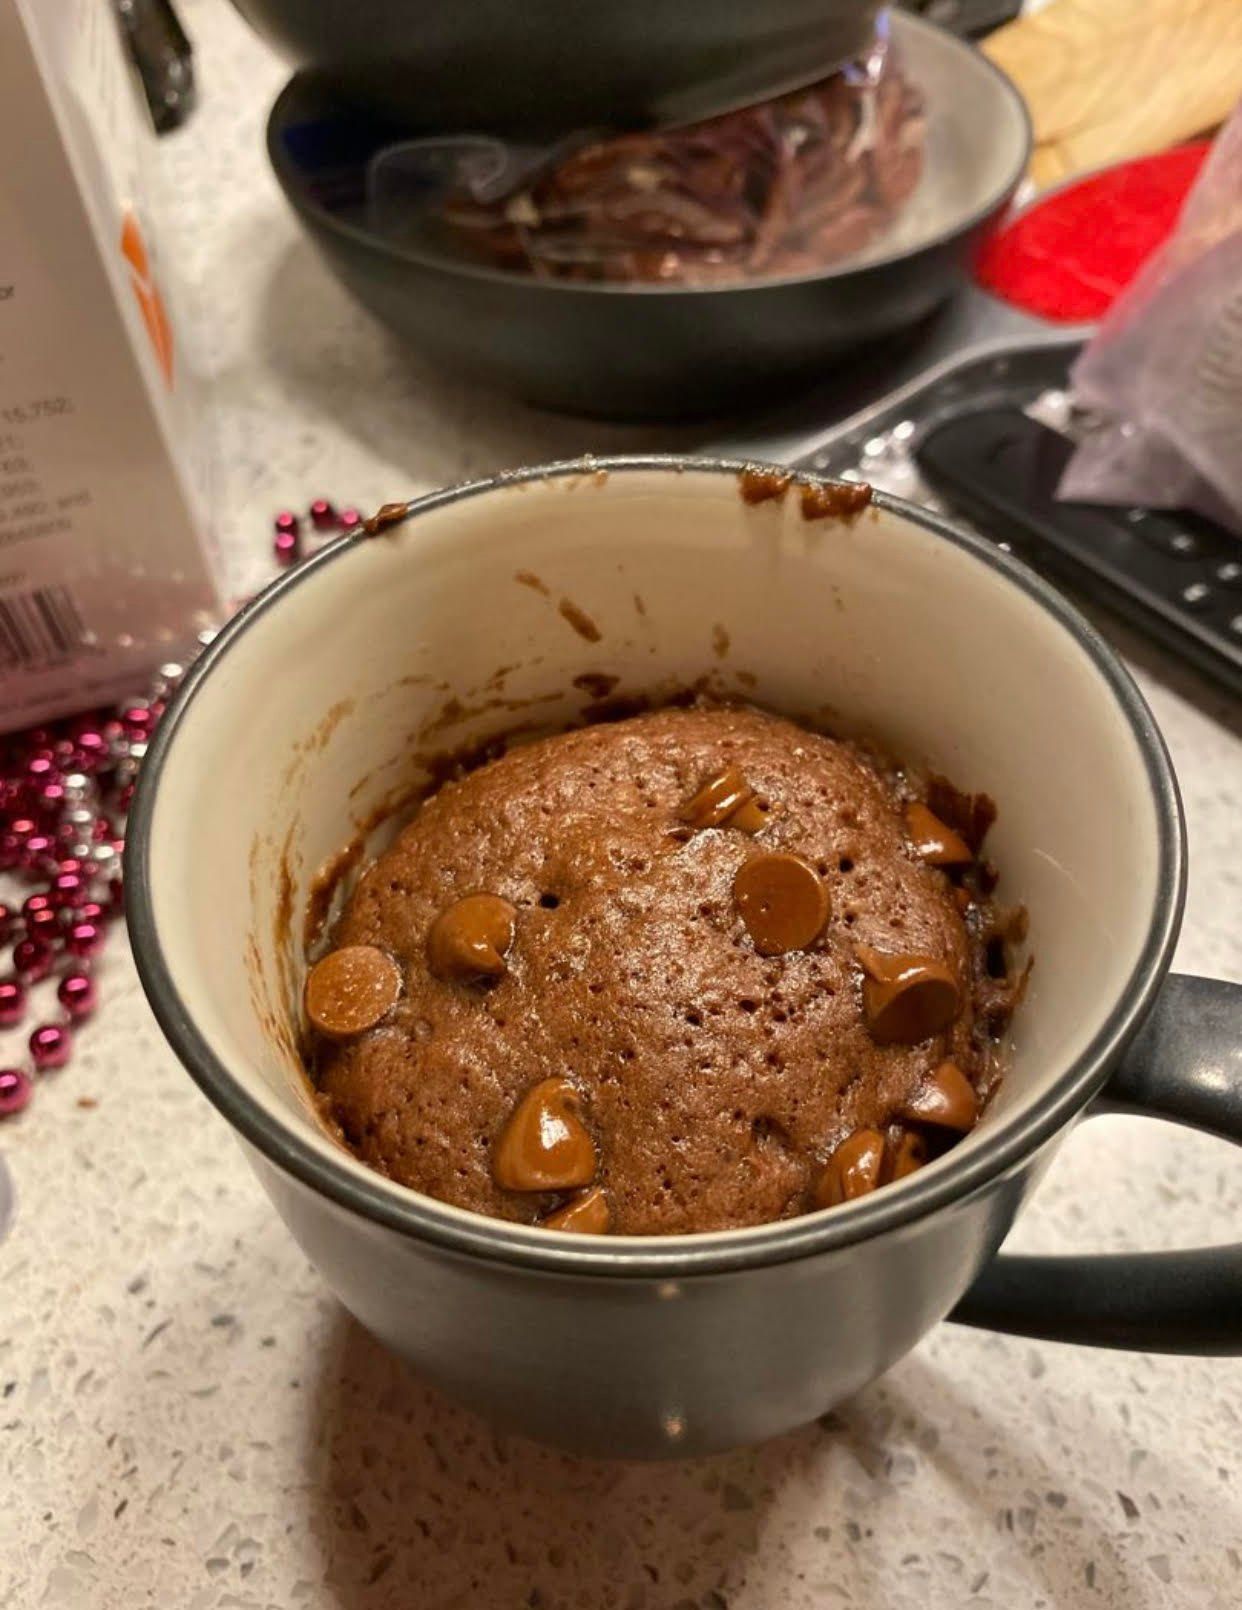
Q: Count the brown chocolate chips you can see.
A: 11